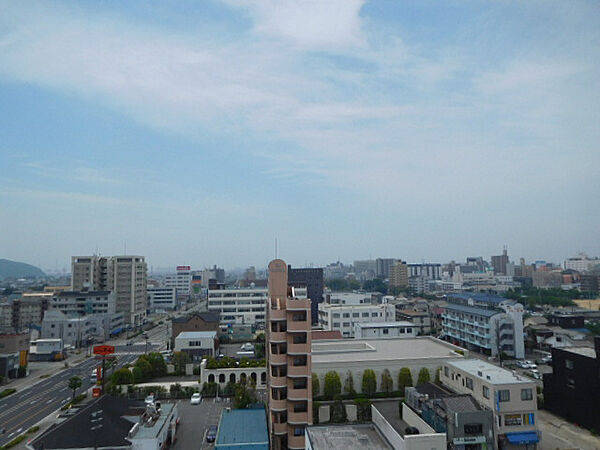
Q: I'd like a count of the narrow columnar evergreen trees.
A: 8